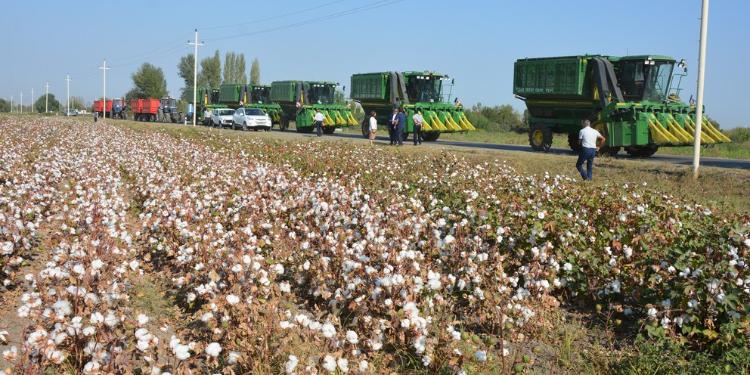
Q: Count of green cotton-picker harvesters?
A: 5